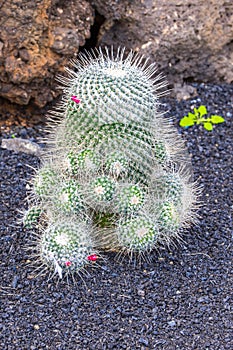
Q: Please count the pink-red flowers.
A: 3